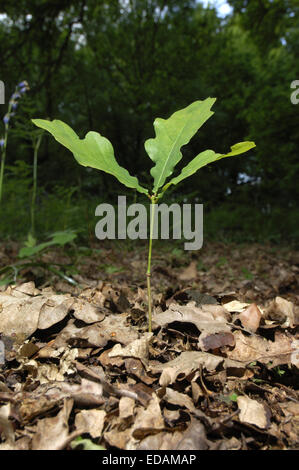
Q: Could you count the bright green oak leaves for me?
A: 3